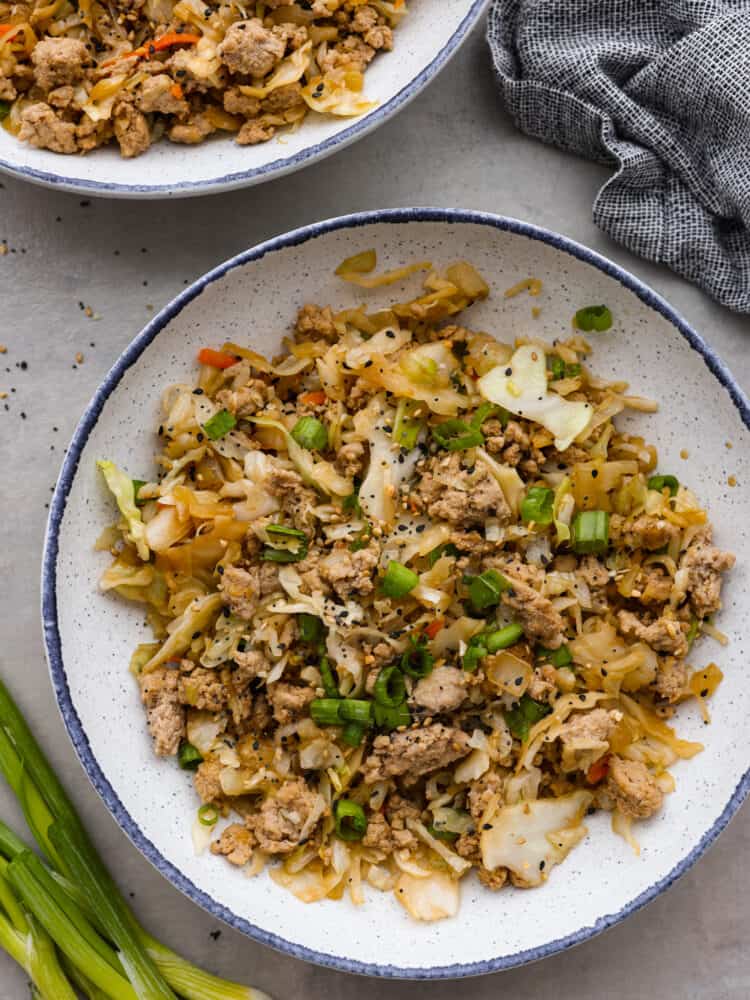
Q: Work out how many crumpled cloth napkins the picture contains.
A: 1